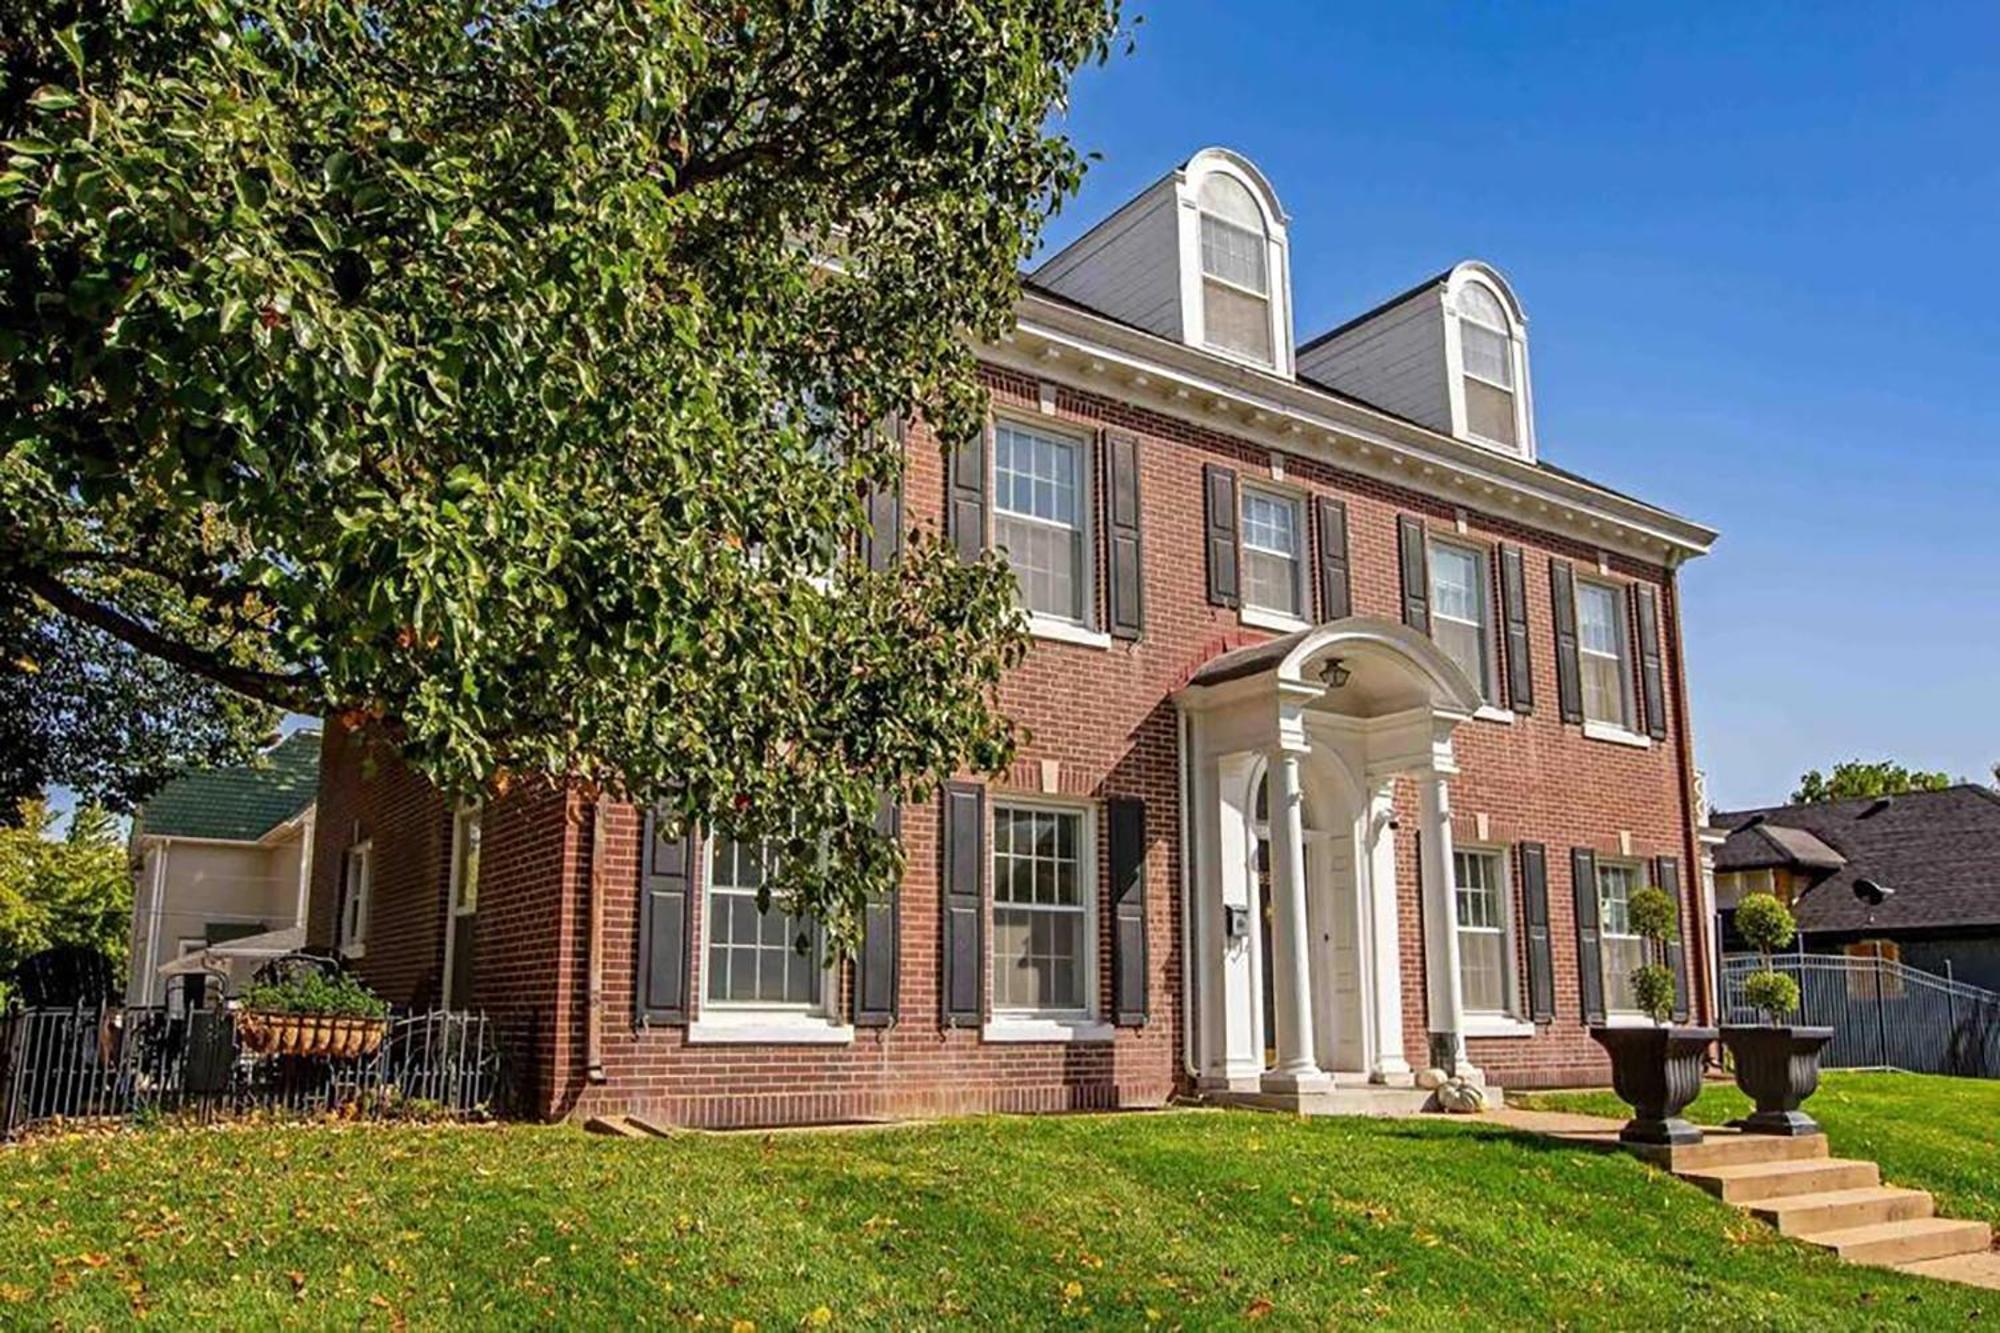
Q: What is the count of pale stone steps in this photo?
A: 4